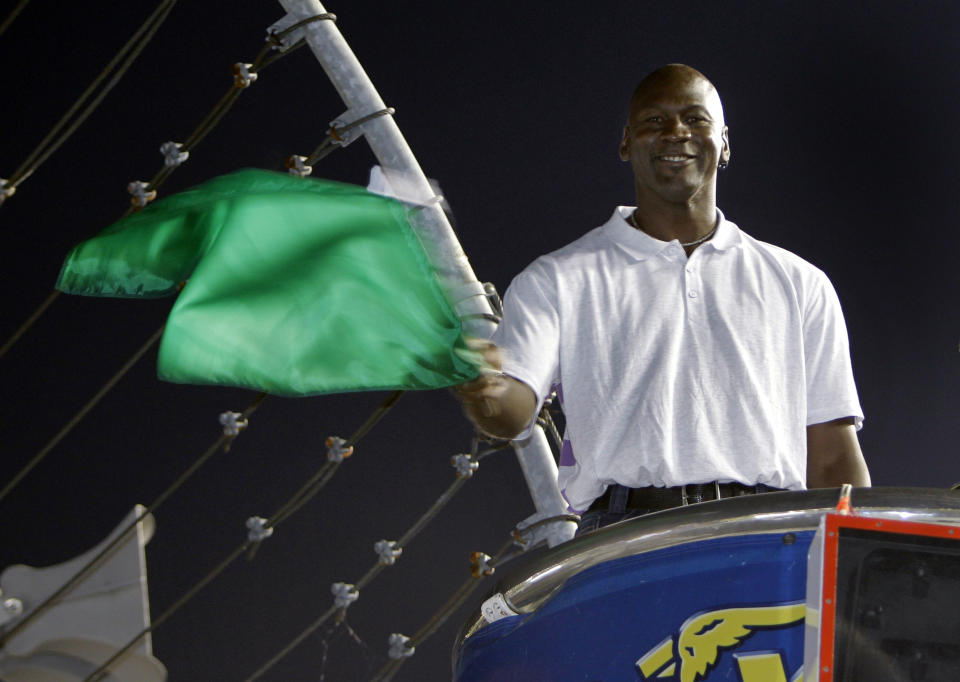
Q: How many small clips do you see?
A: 13